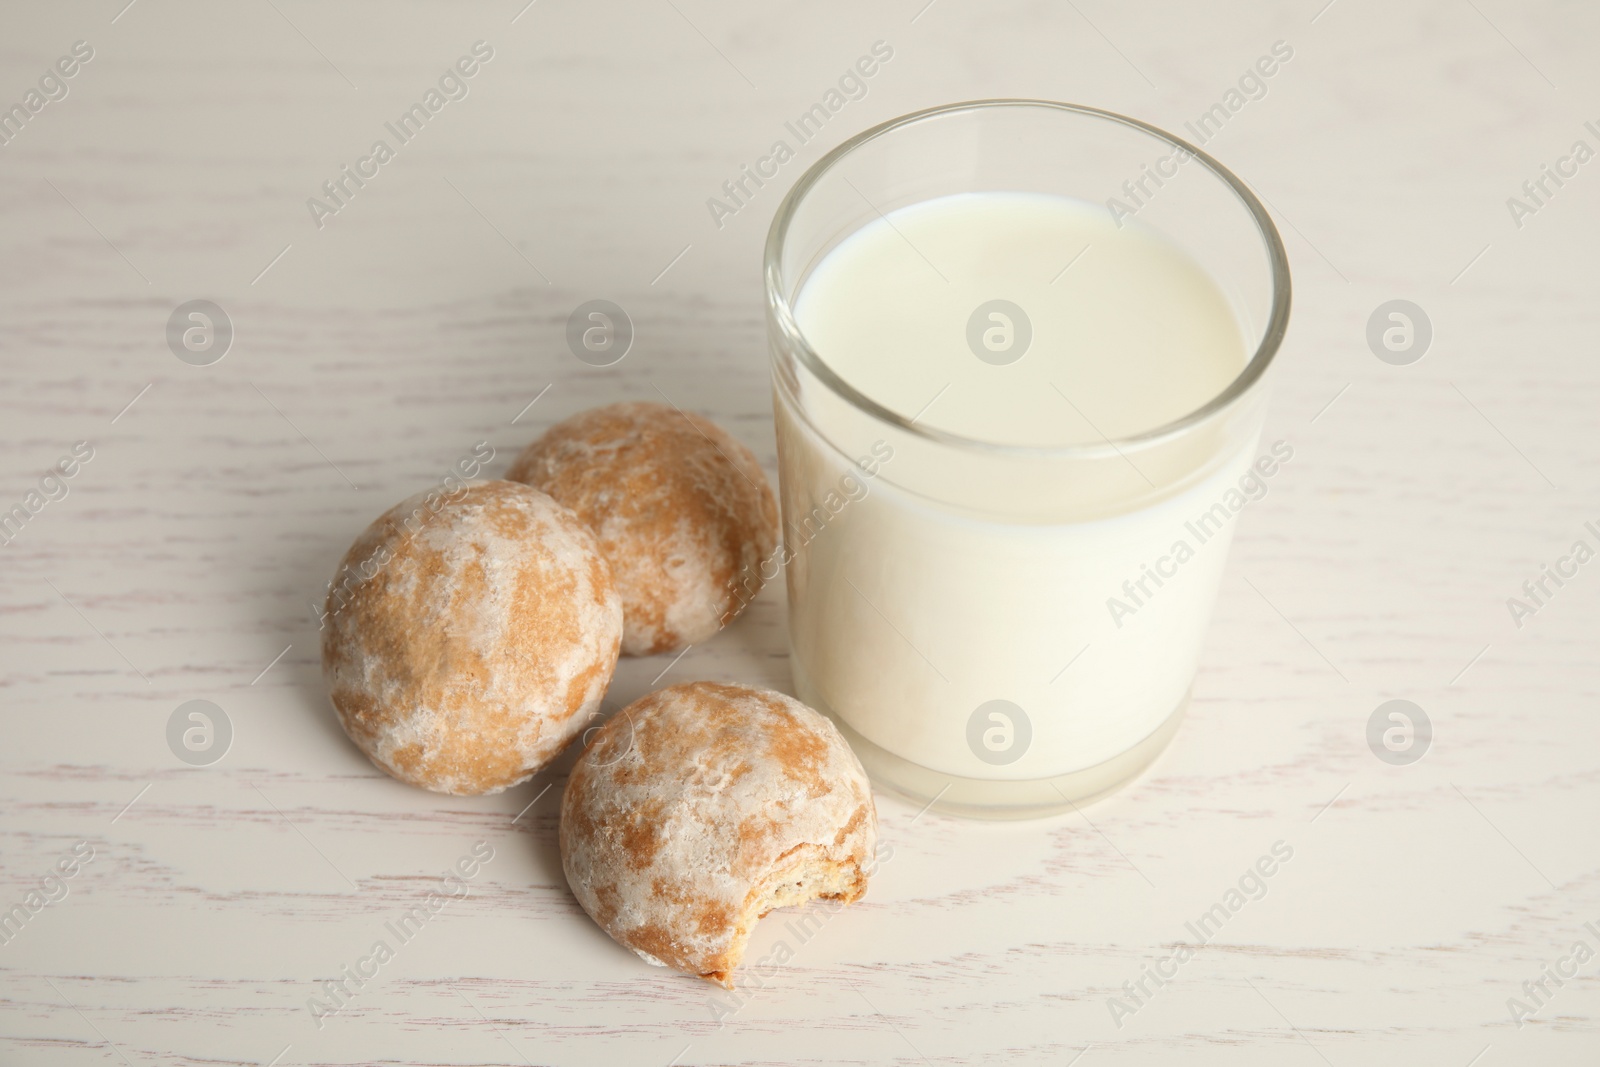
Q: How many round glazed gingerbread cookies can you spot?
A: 3